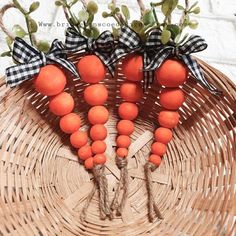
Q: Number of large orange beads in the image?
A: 4